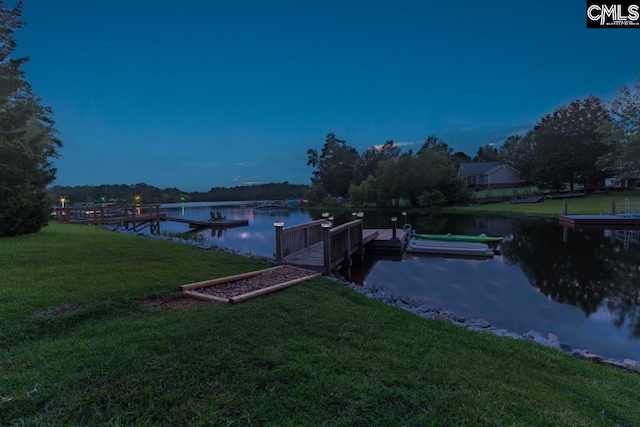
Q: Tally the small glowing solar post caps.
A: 8